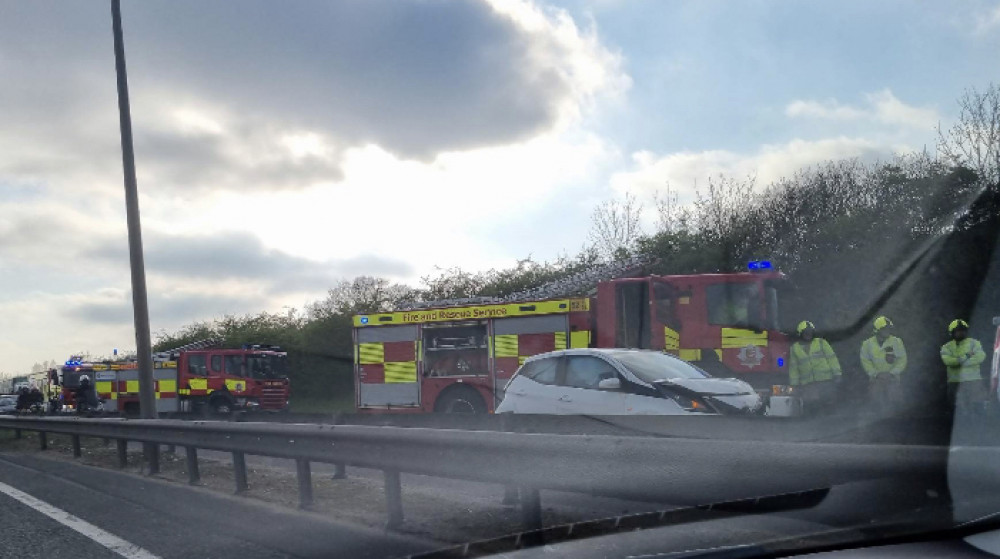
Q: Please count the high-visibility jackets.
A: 3